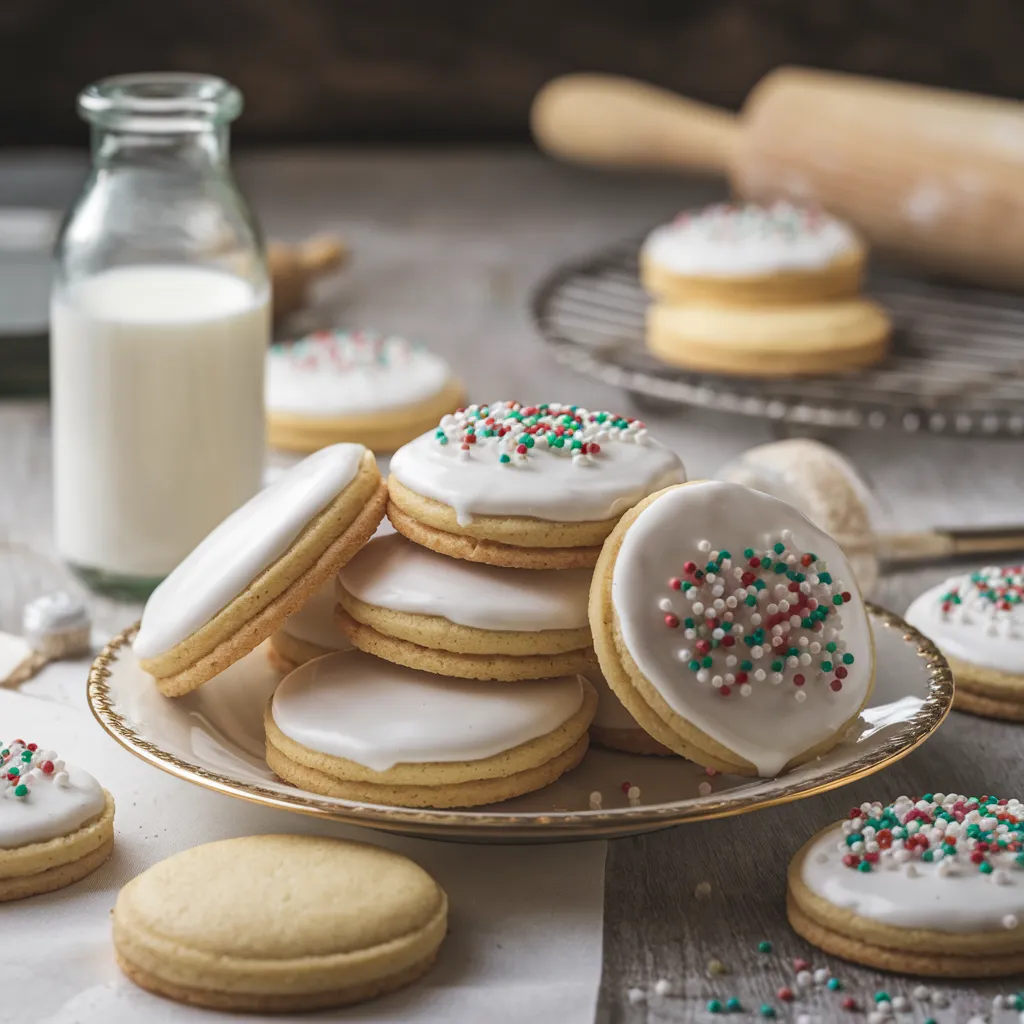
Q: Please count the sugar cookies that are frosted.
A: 12